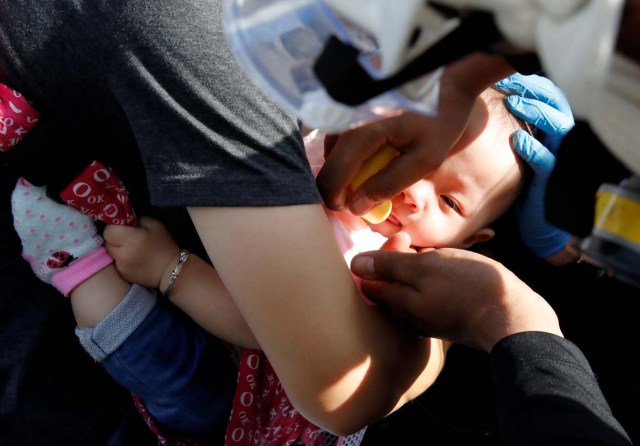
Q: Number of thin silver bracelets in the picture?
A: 1